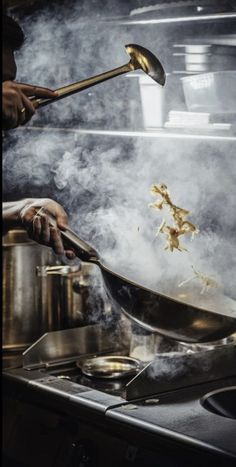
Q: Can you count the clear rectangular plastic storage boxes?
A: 1